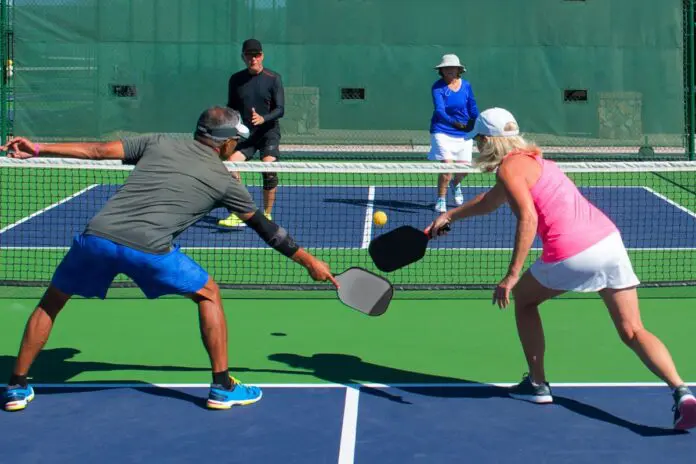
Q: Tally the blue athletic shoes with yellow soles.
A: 2